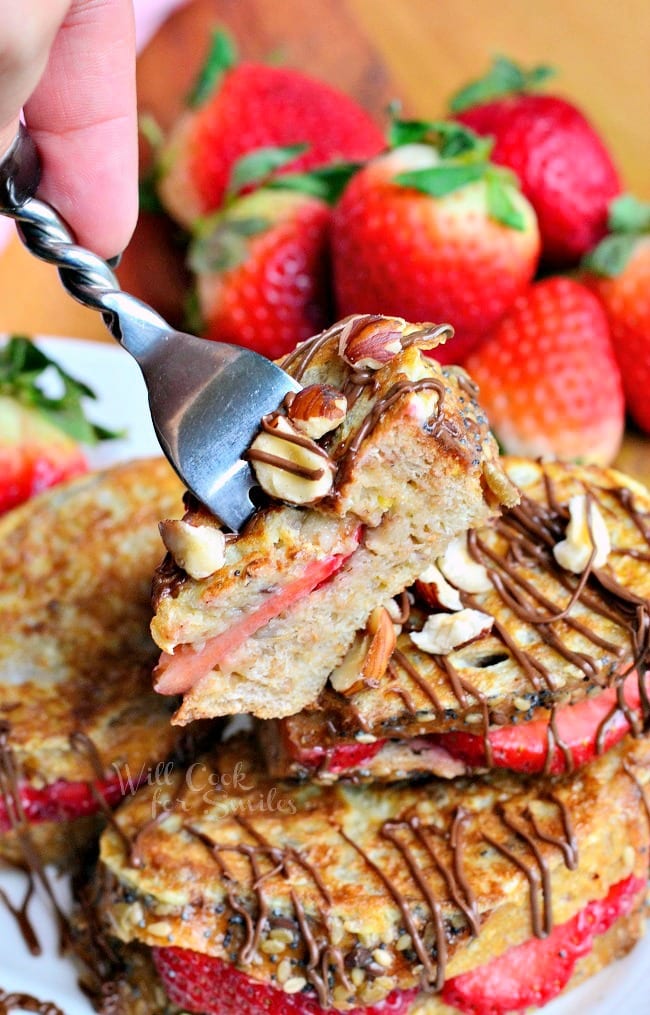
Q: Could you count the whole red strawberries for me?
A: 7